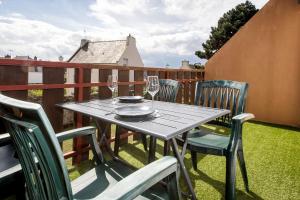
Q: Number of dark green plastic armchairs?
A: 4